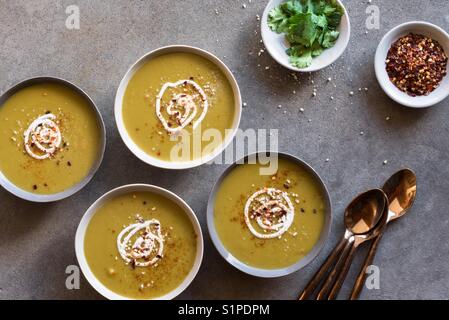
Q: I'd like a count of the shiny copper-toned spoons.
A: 4